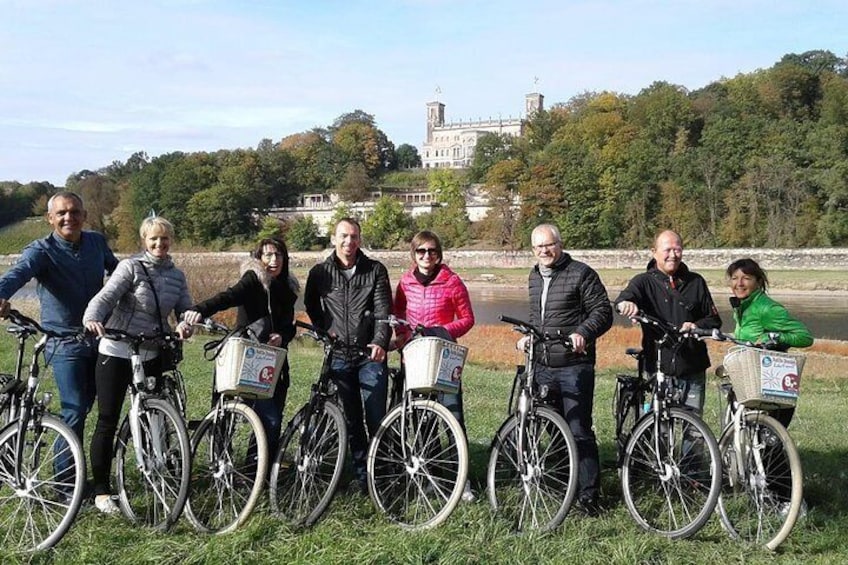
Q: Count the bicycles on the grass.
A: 8